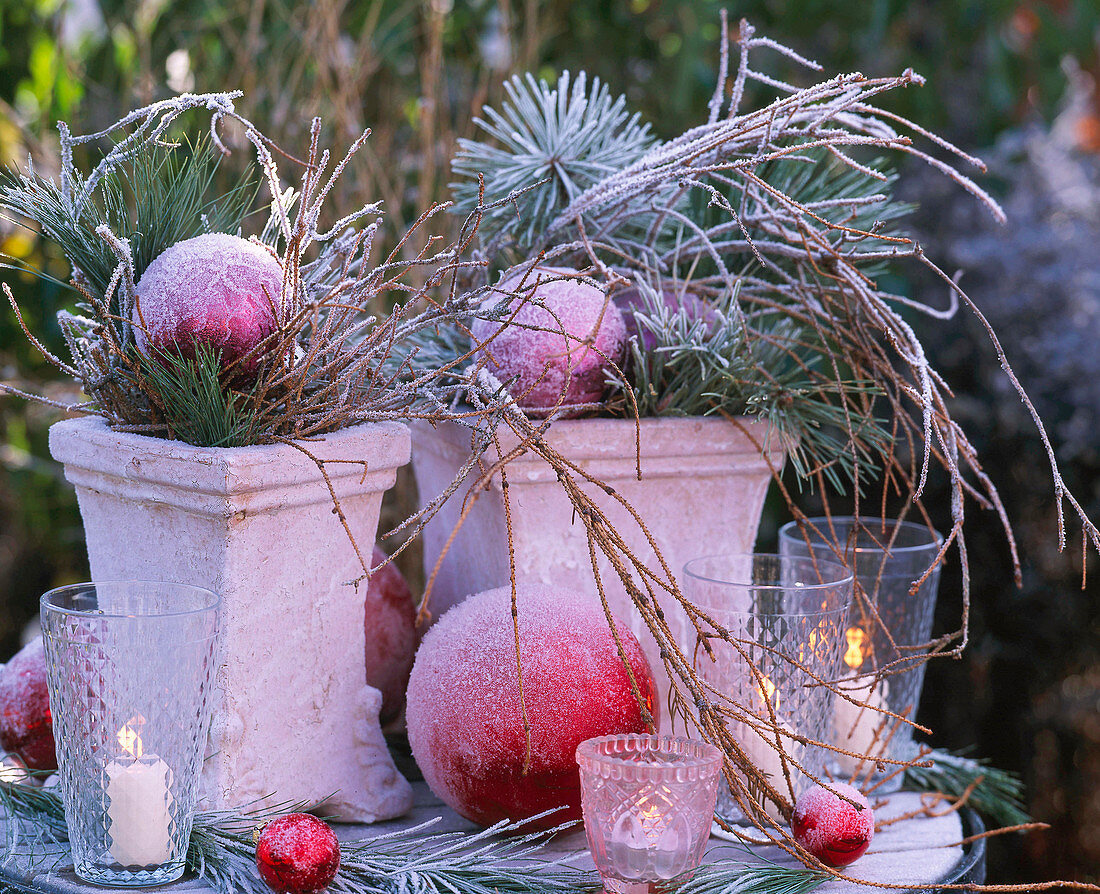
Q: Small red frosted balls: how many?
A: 2